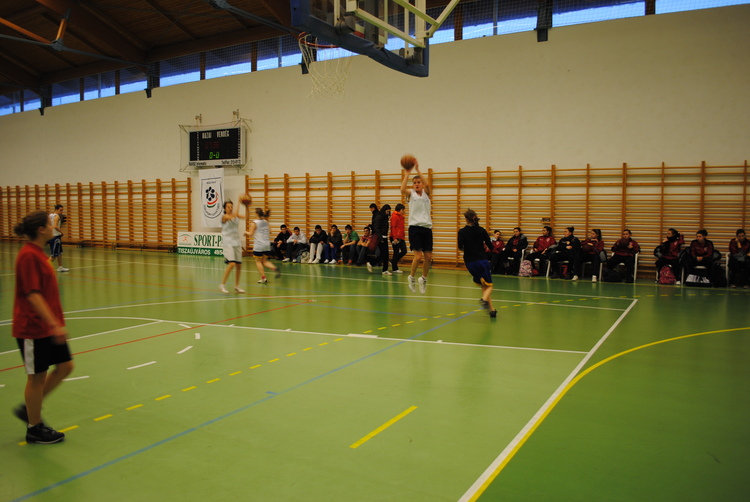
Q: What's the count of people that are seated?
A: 15